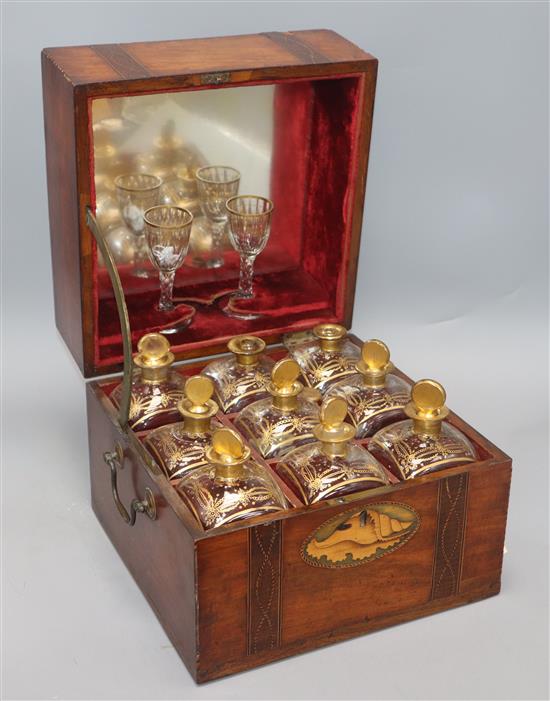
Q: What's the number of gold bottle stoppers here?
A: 7